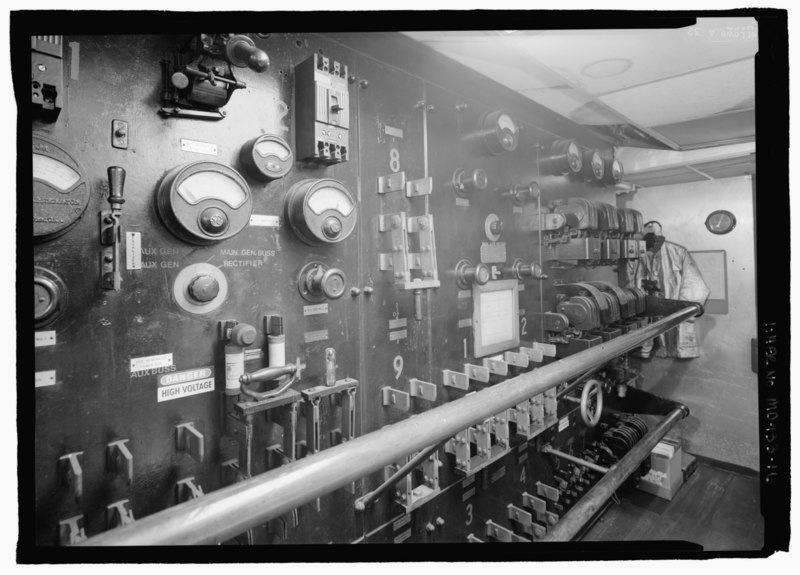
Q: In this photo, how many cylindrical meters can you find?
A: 8